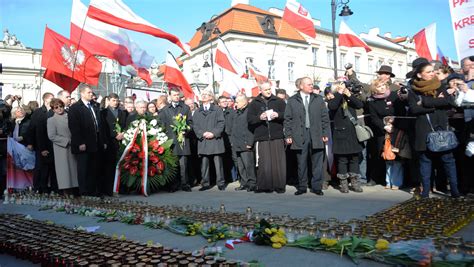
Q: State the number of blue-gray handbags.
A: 1